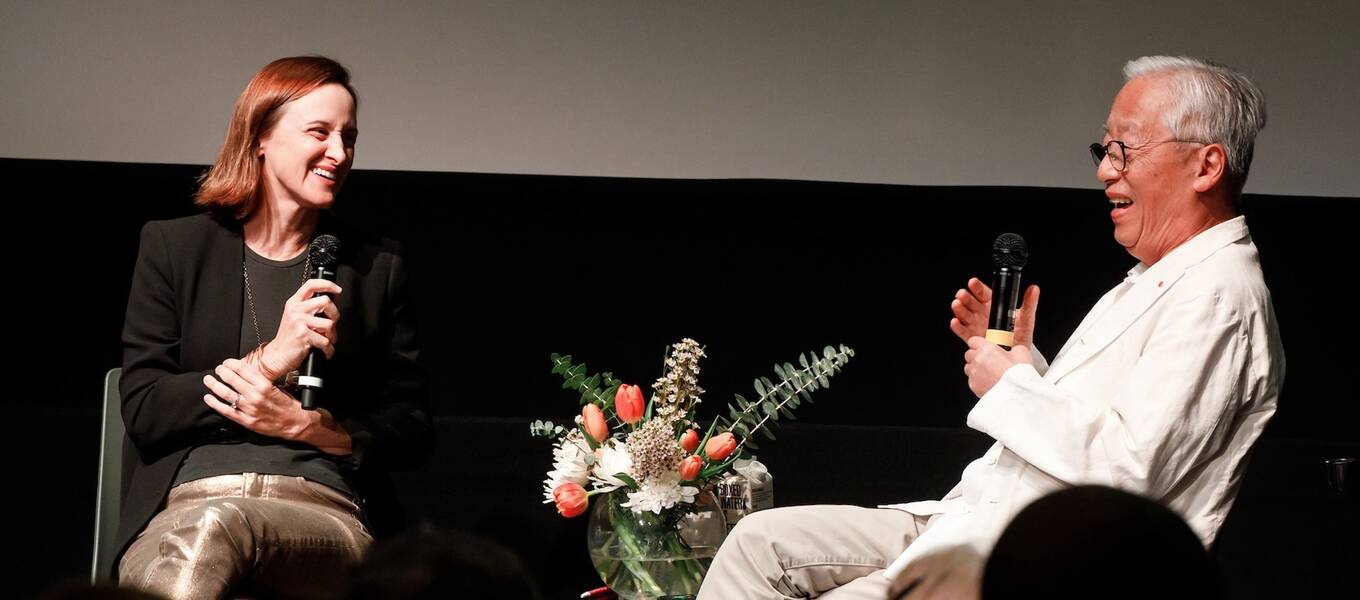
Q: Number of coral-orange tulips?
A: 6